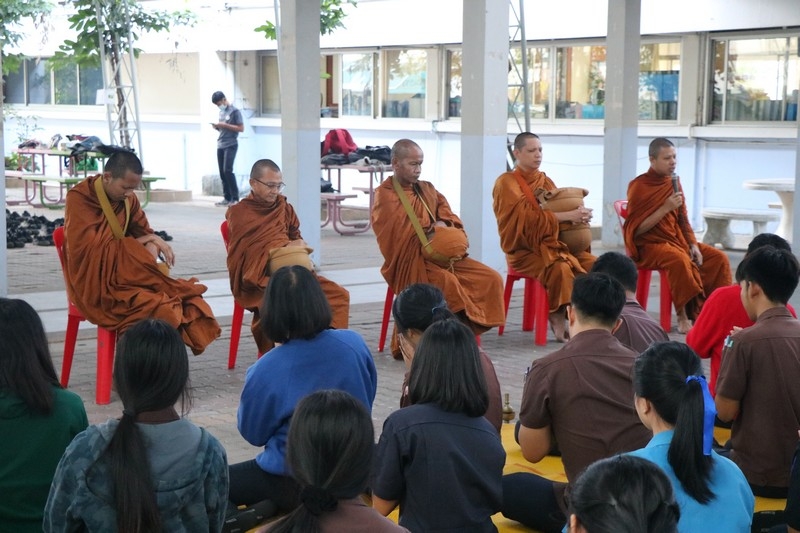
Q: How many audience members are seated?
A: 12